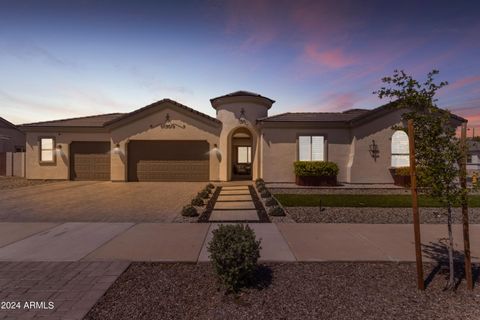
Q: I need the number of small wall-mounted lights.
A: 3